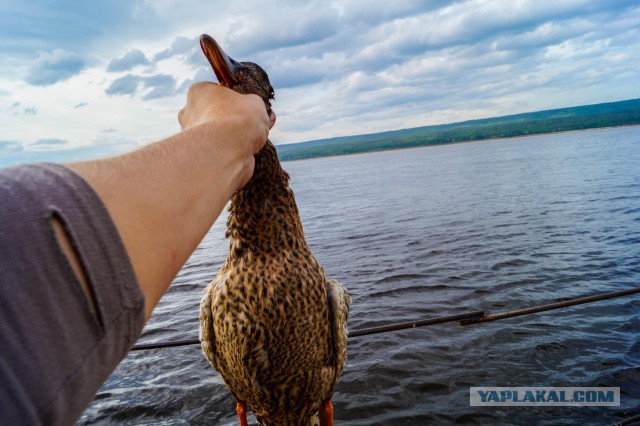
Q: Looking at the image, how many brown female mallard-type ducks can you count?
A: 1